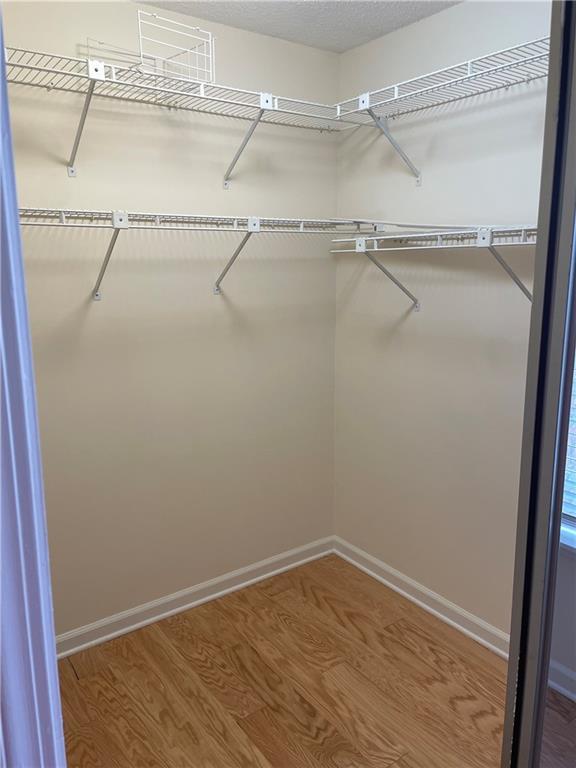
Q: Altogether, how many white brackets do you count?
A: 7